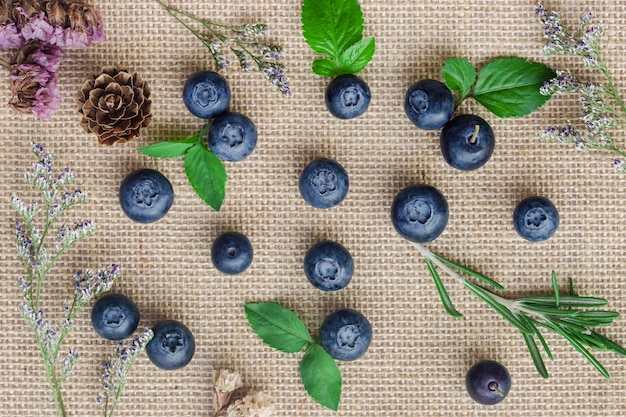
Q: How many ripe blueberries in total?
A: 15